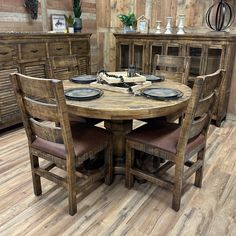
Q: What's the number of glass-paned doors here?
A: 6